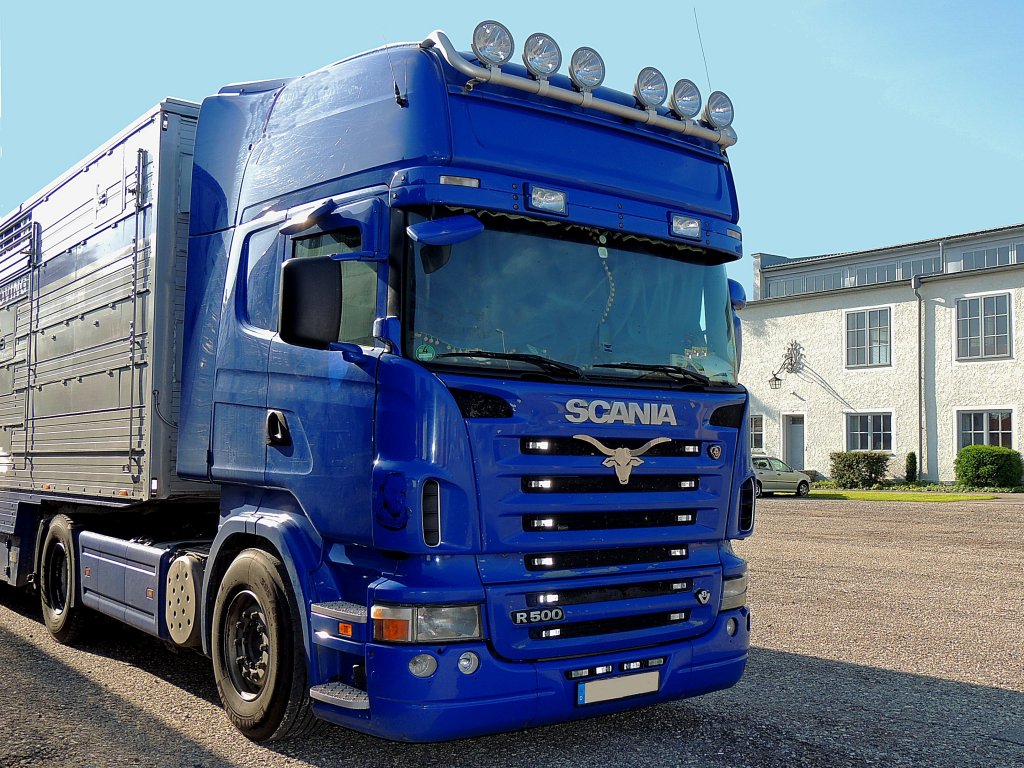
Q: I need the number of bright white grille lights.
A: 12